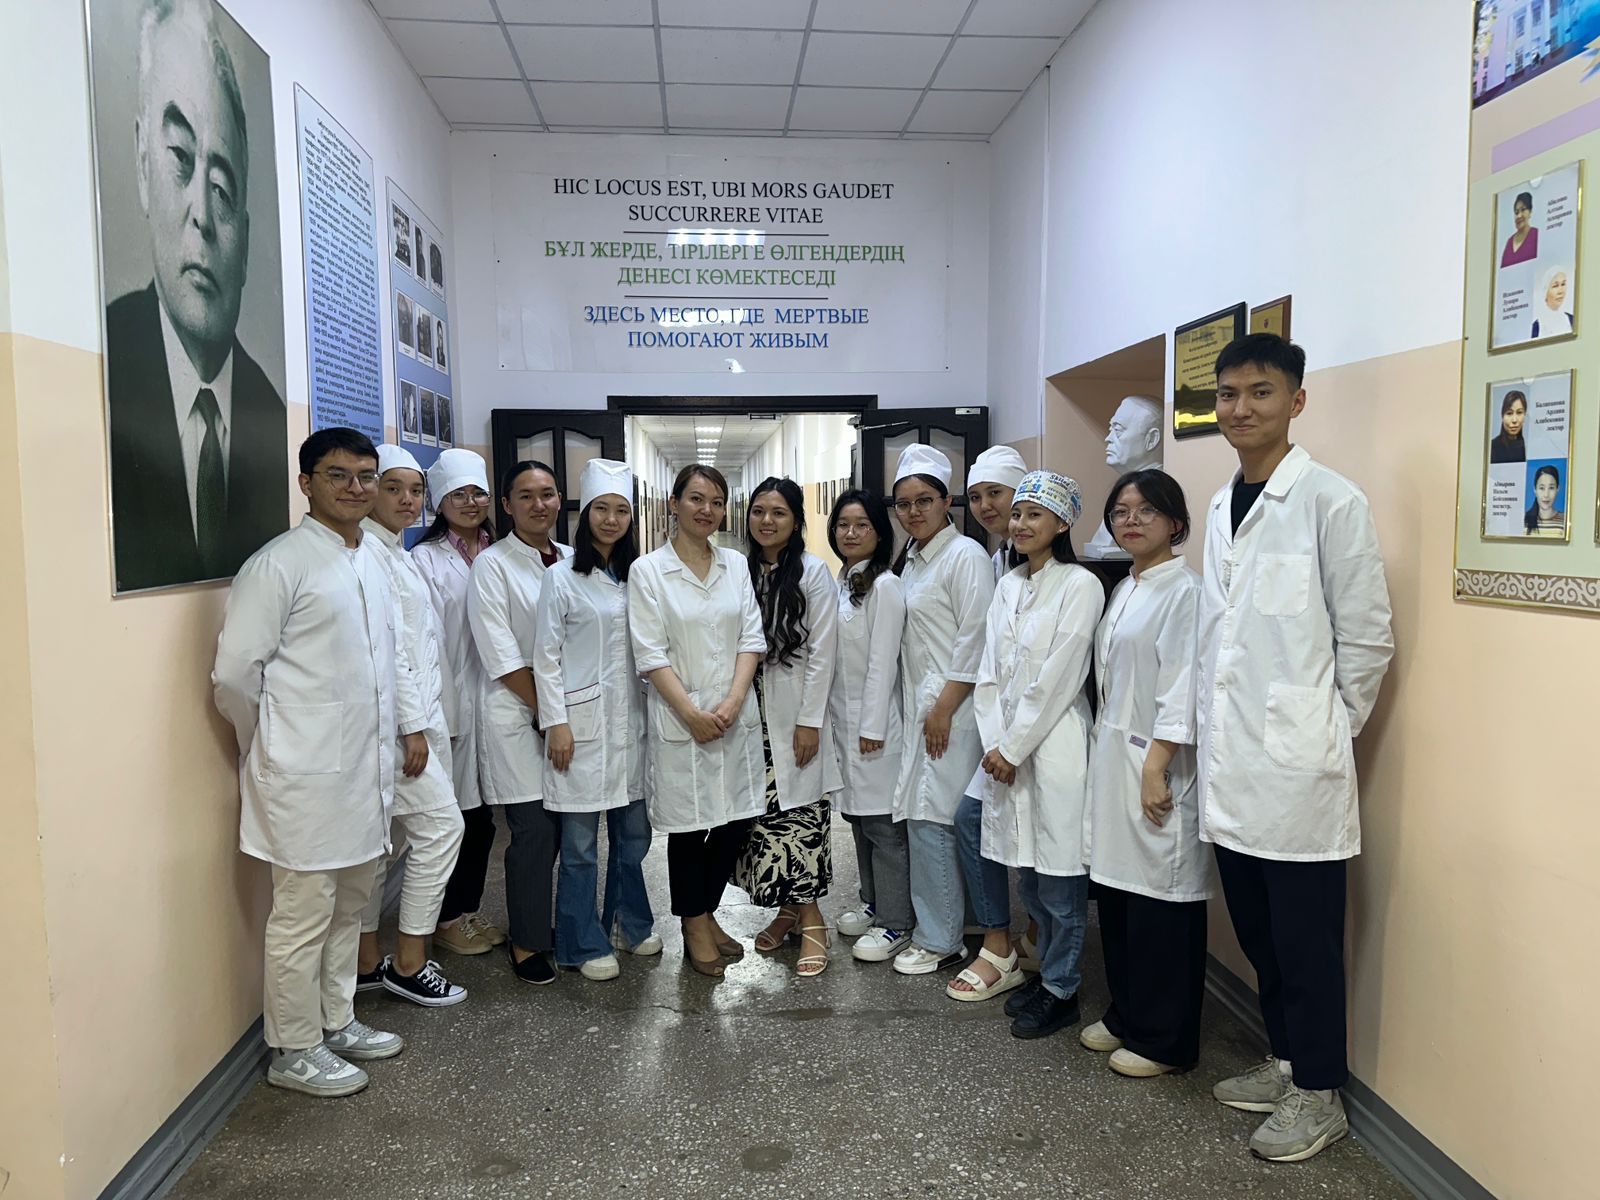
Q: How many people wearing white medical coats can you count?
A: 13